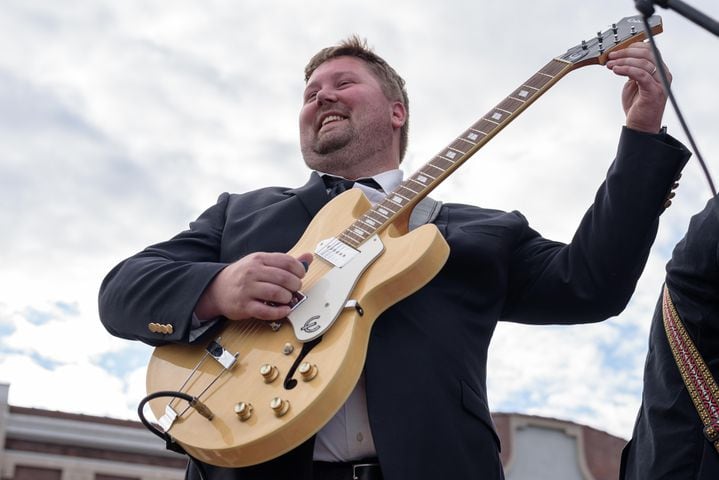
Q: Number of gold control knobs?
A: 4